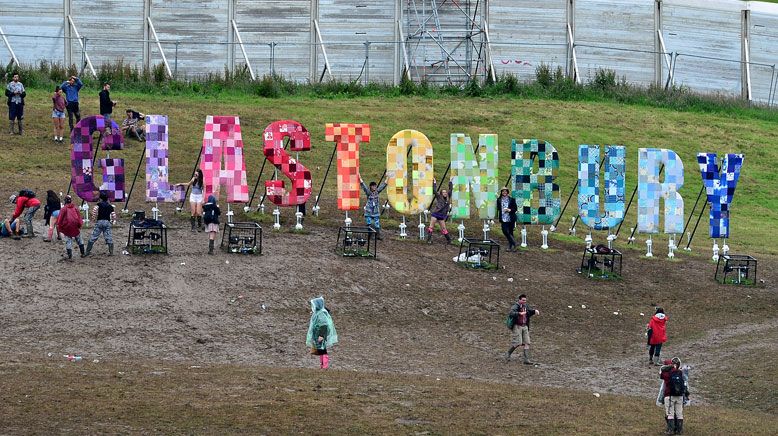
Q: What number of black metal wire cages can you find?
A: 6